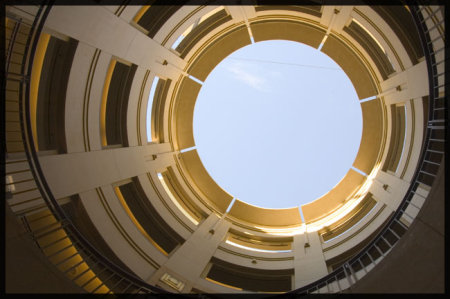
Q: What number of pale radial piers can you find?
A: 8